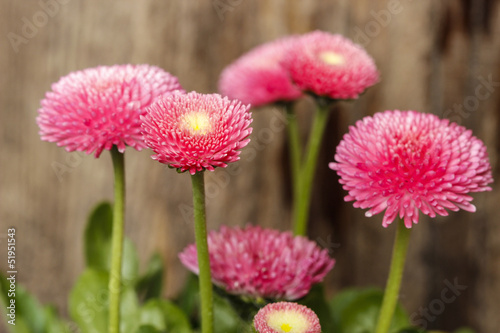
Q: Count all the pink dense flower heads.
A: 7